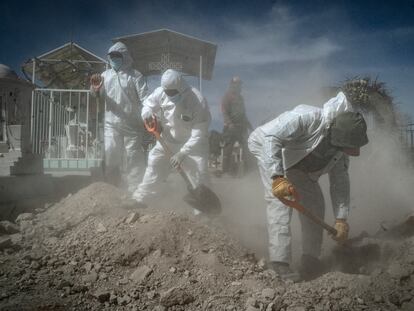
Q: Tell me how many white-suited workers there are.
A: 3